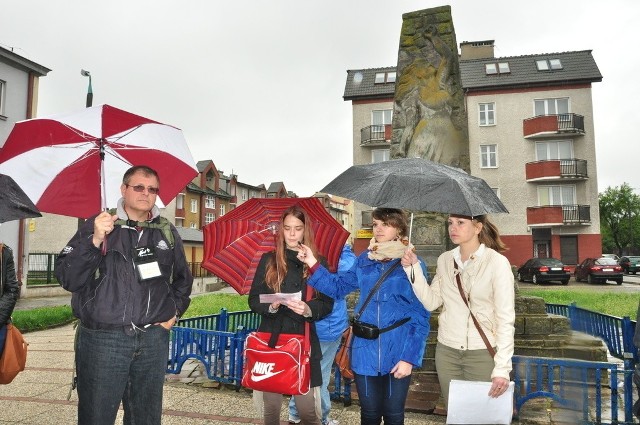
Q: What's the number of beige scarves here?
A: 1